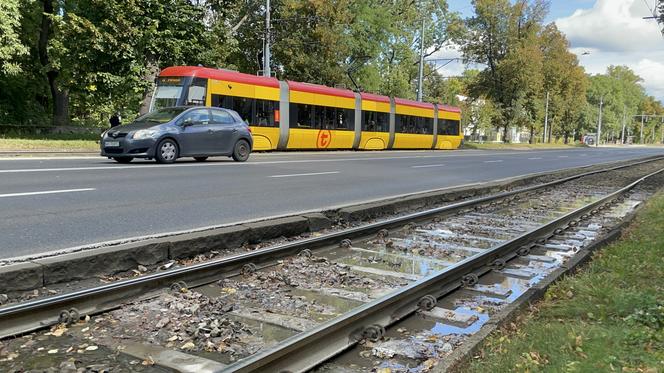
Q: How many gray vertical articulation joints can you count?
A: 4